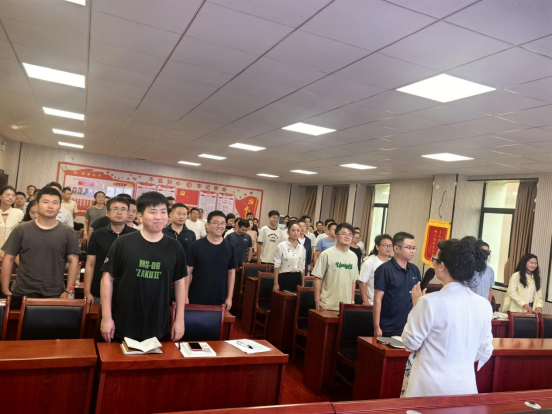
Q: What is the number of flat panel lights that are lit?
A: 14